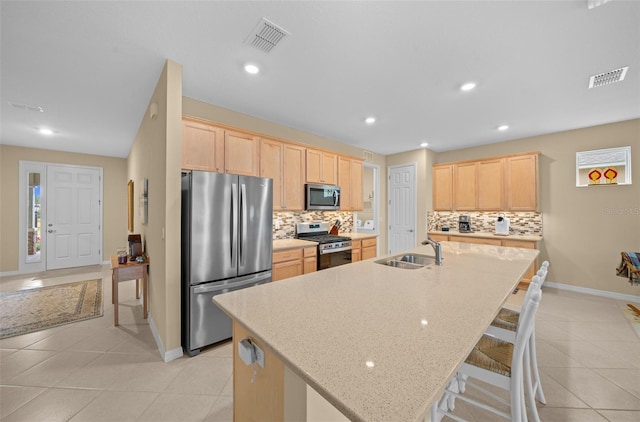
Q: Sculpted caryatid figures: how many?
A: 0